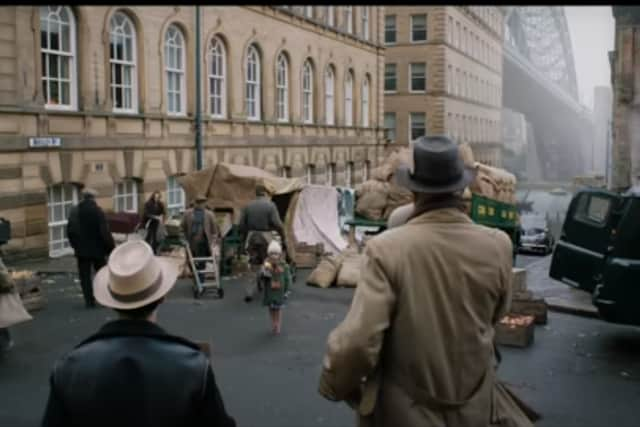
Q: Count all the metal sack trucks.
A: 1